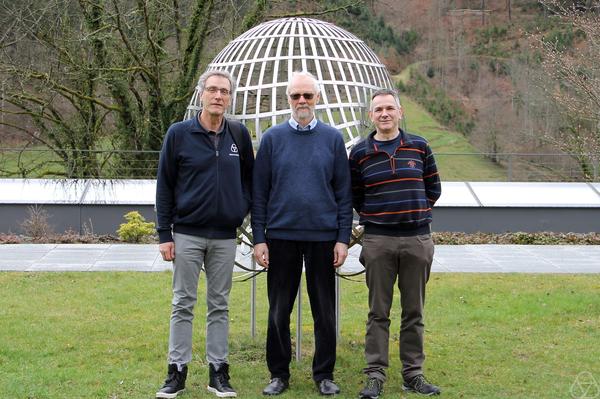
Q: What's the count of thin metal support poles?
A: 3